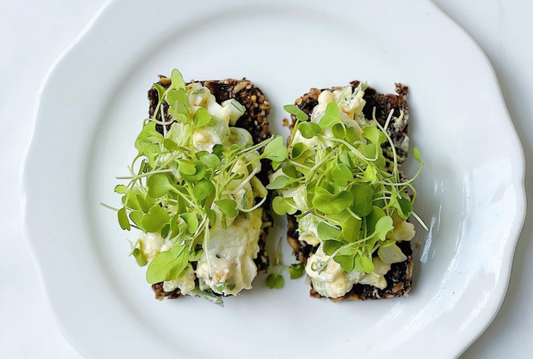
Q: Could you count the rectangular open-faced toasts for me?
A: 2